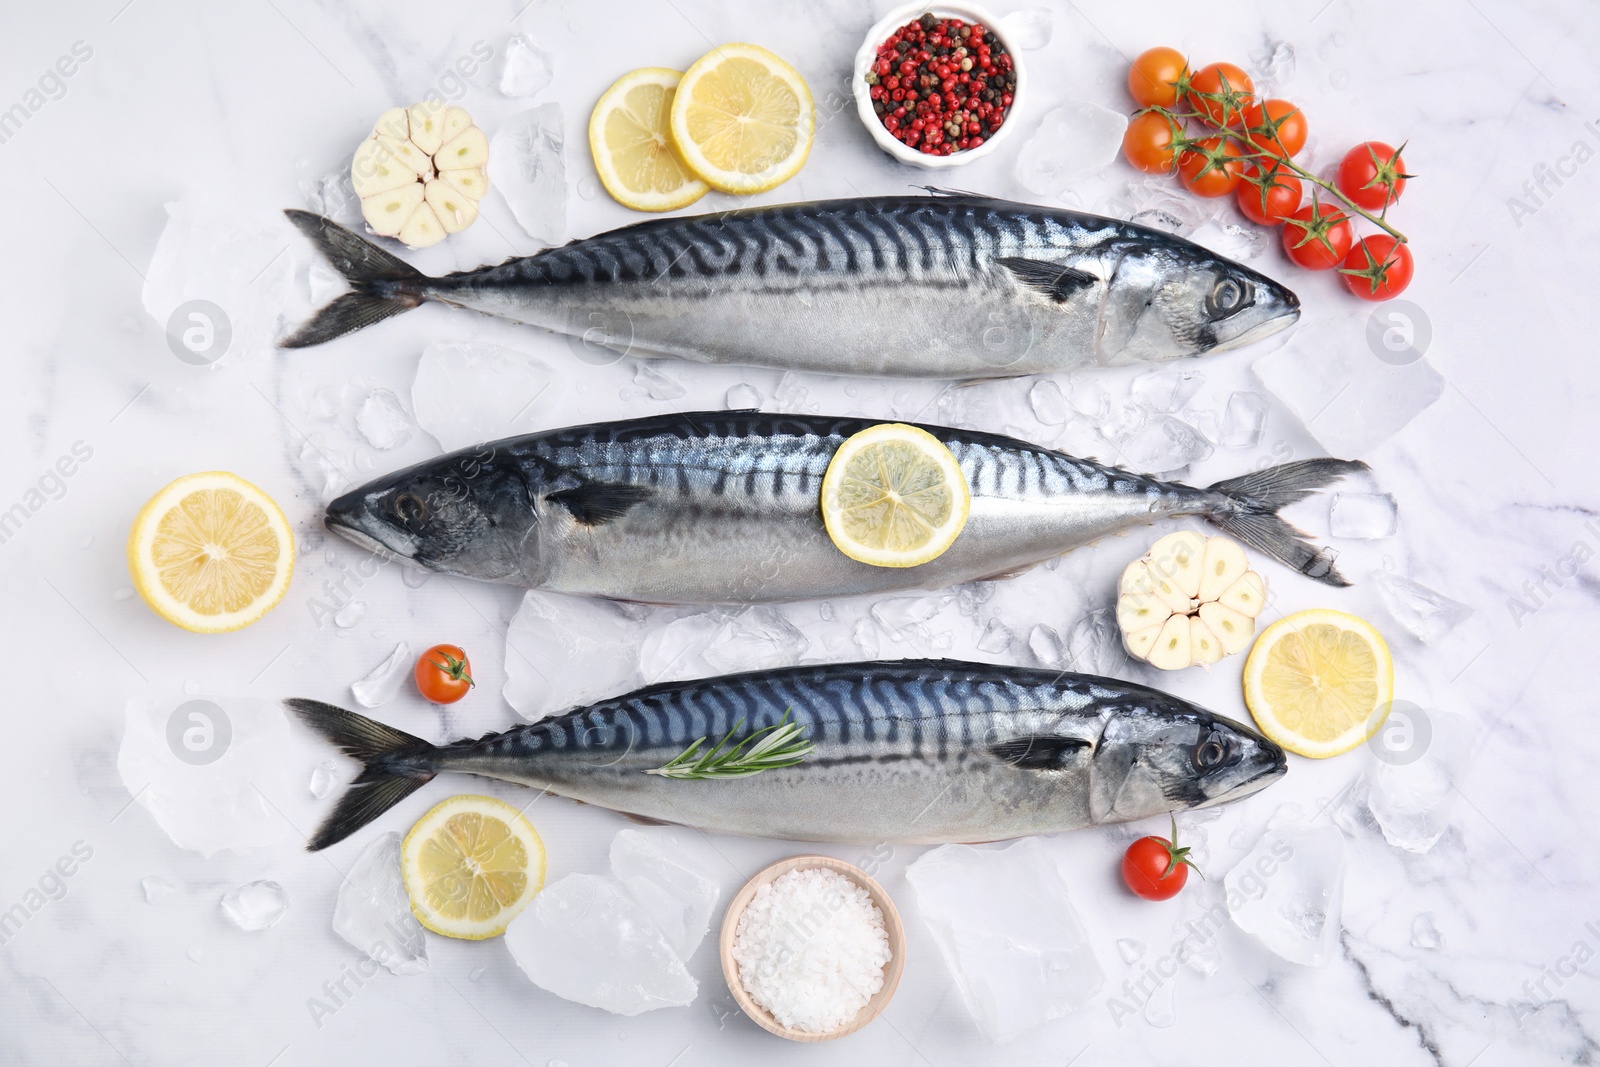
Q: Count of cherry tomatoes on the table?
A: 11